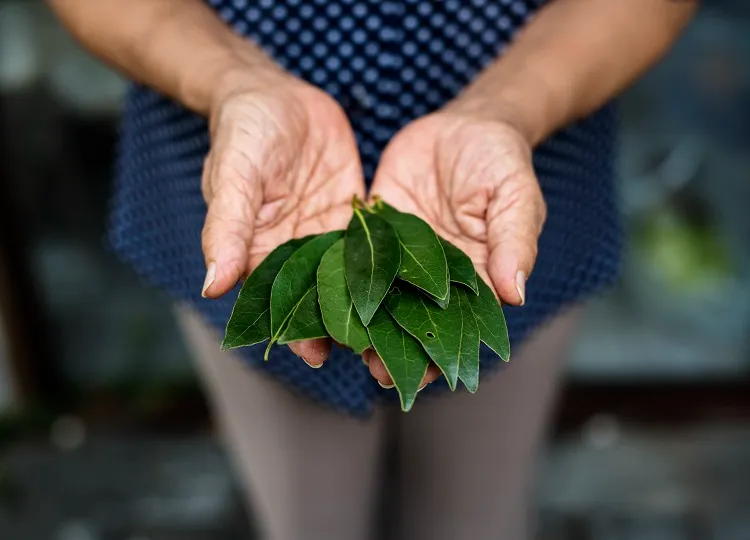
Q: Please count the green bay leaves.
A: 12